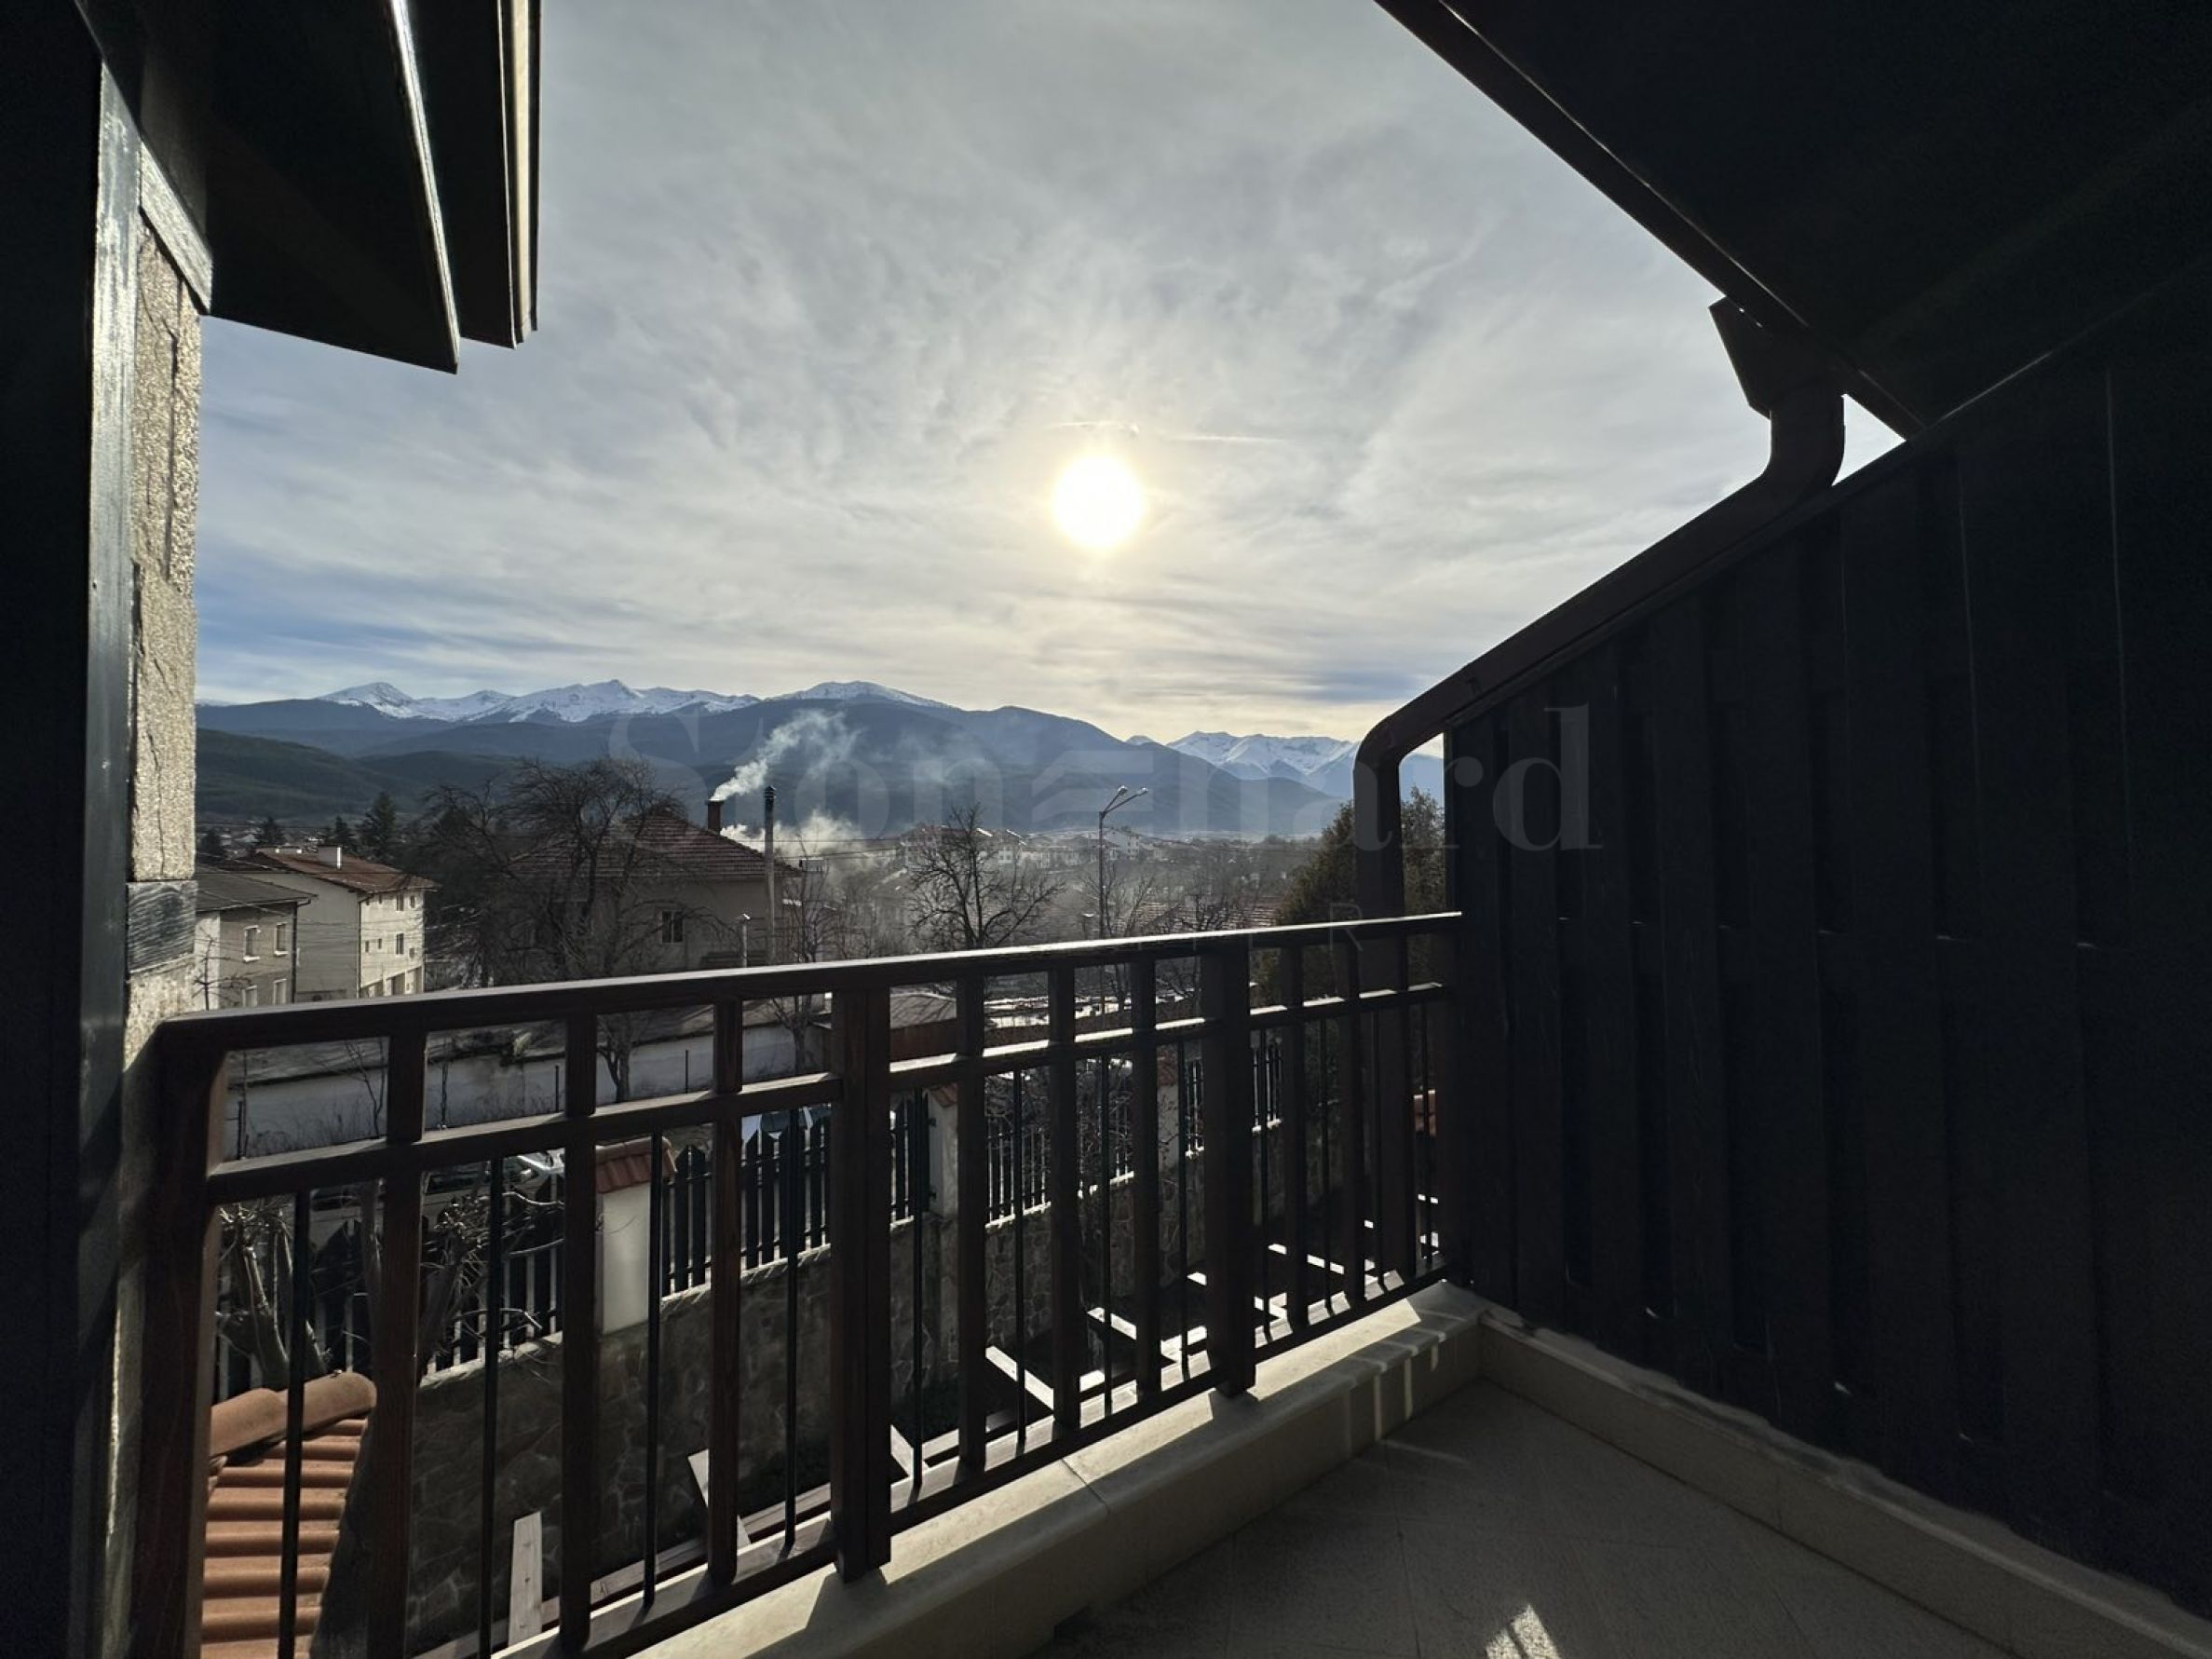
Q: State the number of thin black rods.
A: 12